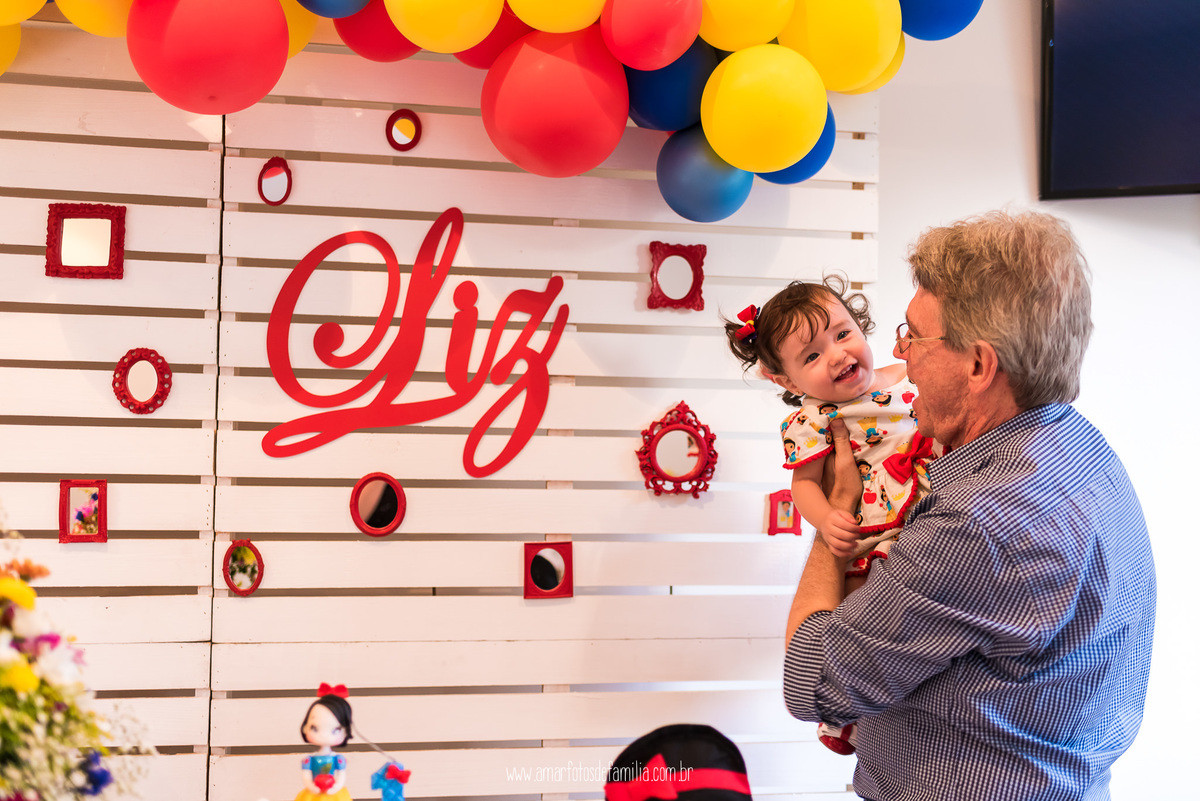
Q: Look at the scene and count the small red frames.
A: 11